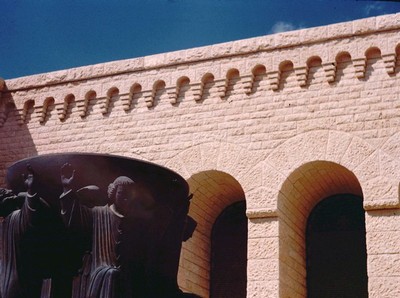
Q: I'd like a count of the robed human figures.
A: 2